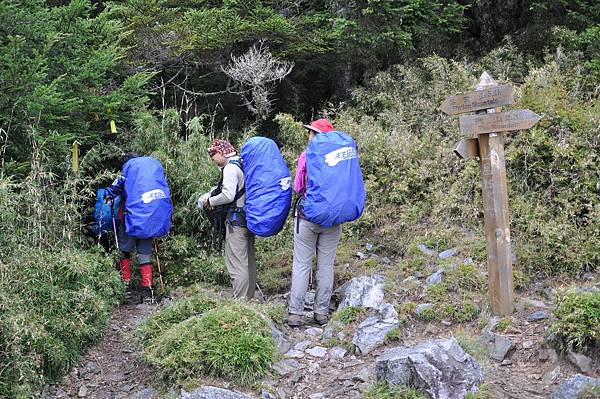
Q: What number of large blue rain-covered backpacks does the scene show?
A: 3